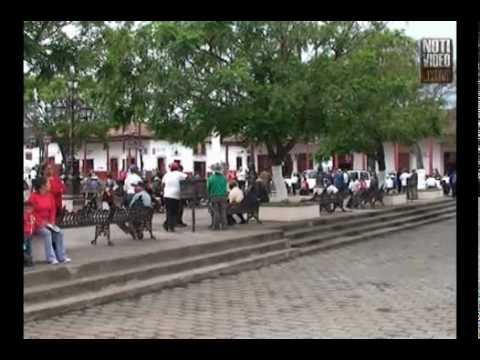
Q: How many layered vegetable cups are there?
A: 0